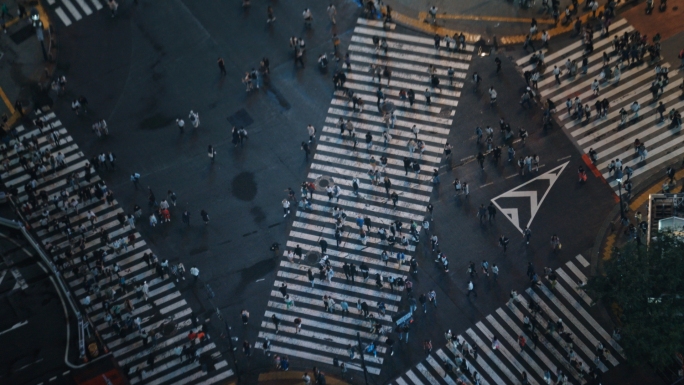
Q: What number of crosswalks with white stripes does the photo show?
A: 5